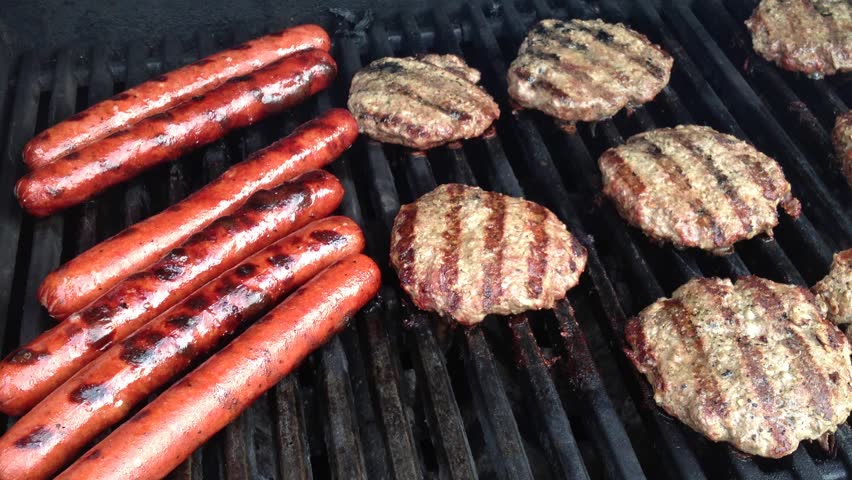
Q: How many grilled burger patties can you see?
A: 8